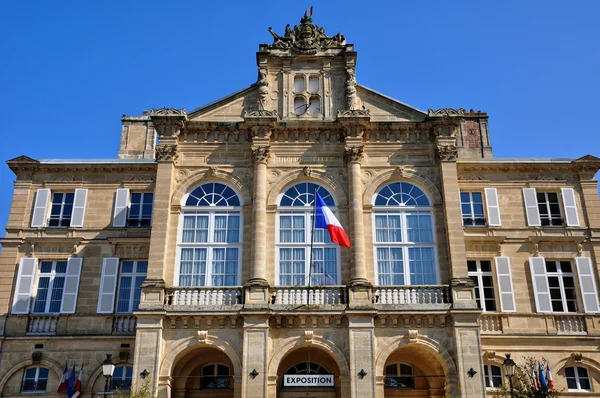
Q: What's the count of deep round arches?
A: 3